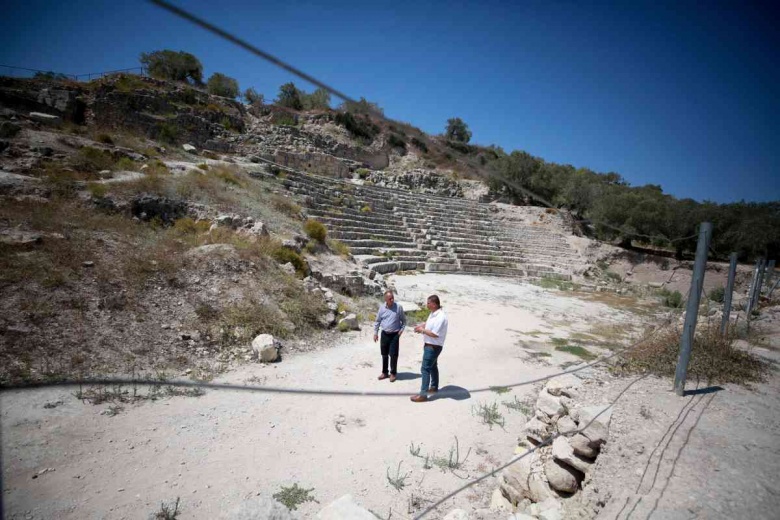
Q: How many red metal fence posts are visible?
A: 0